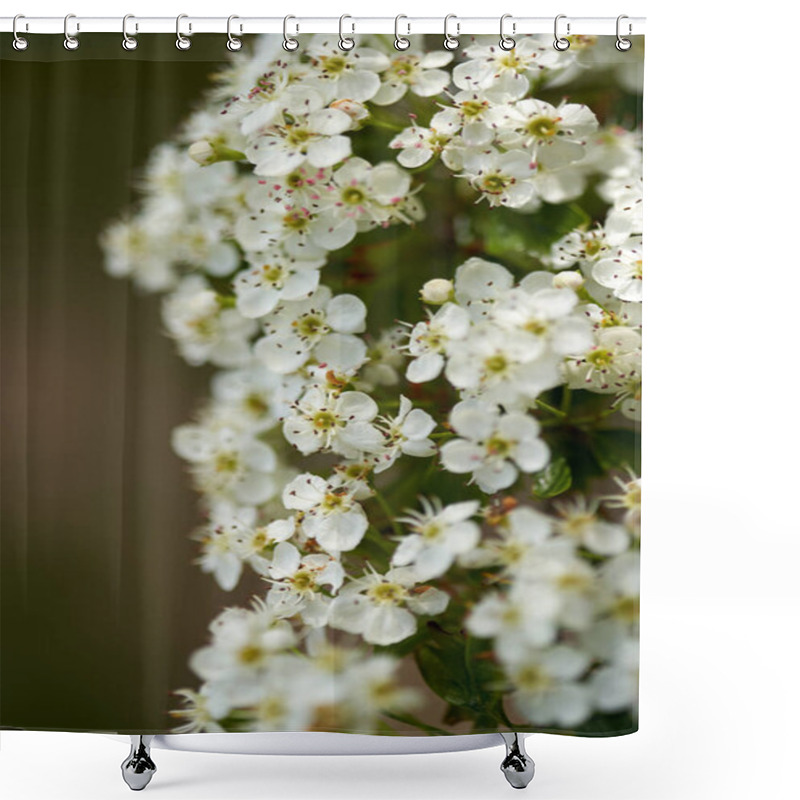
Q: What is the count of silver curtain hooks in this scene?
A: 12